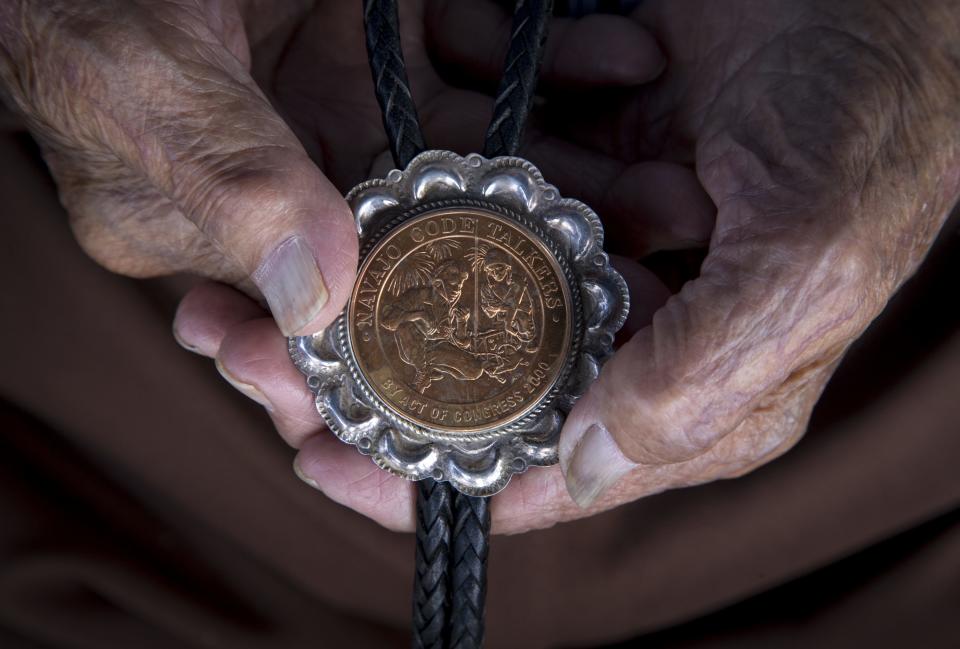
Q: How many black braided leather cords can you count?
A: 2